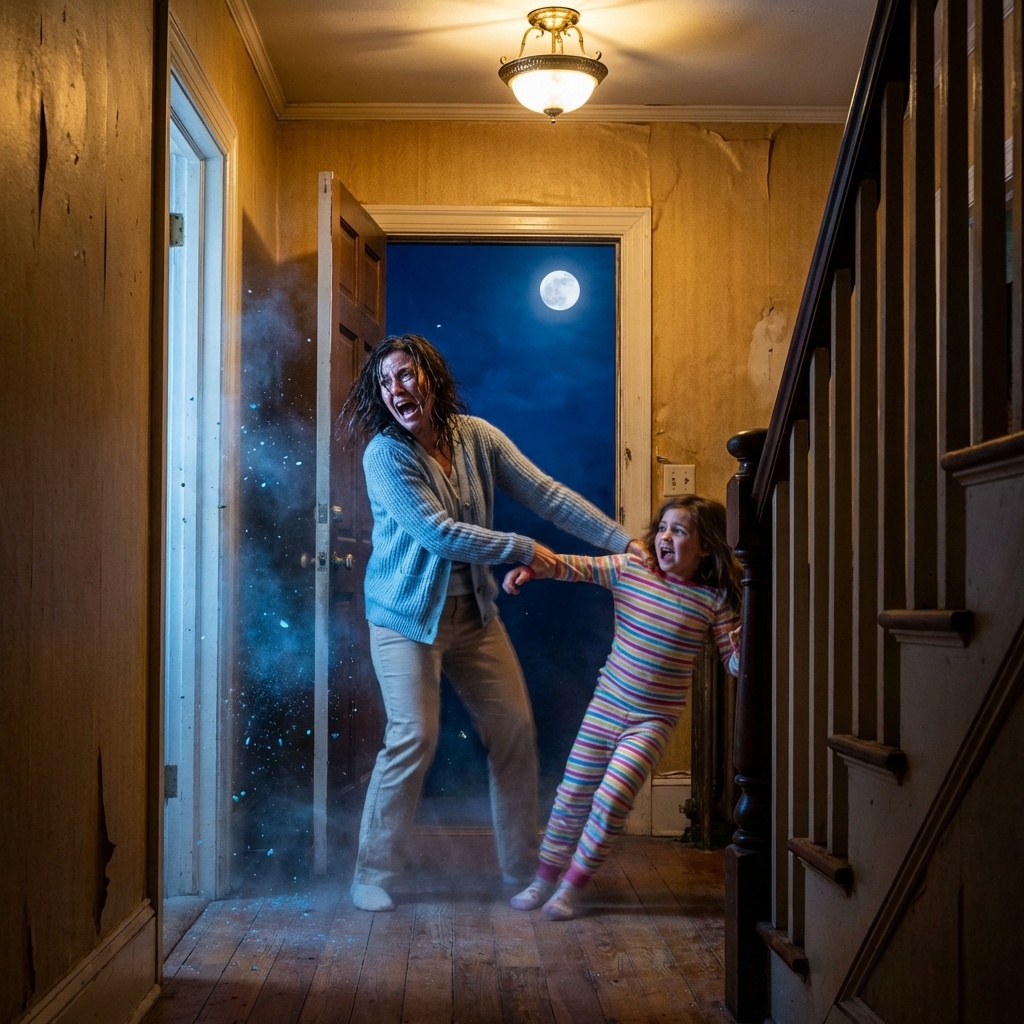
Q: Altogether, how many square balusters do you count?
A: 10